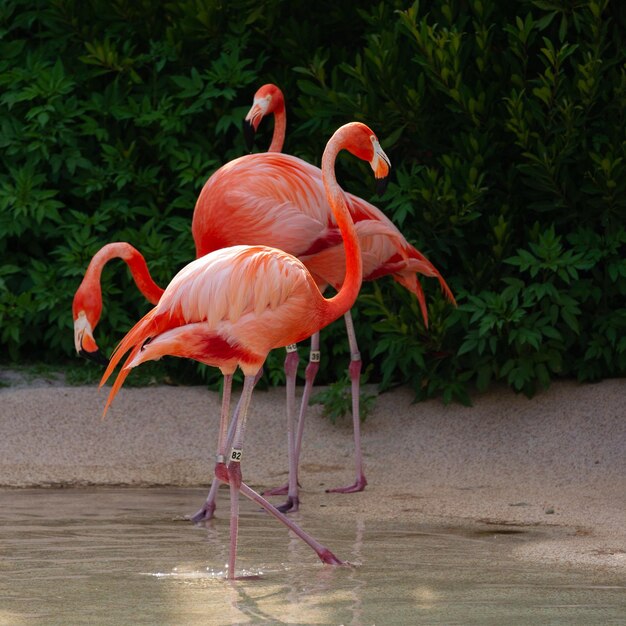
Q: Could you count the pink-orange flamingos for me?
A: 3